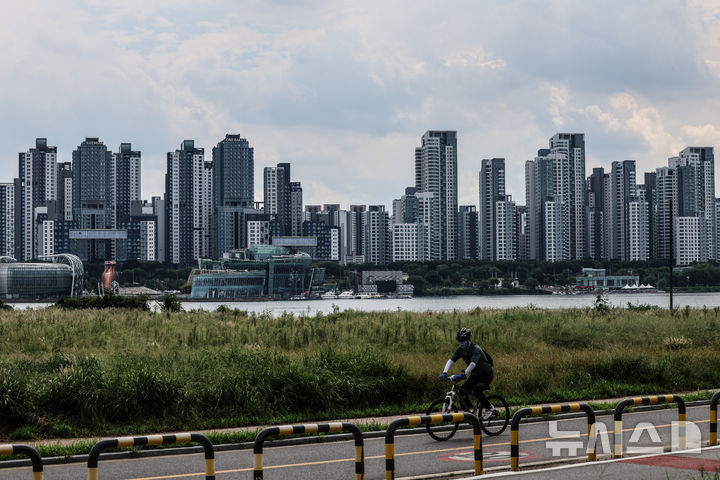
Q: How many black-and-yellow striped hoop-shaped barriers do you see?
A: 7